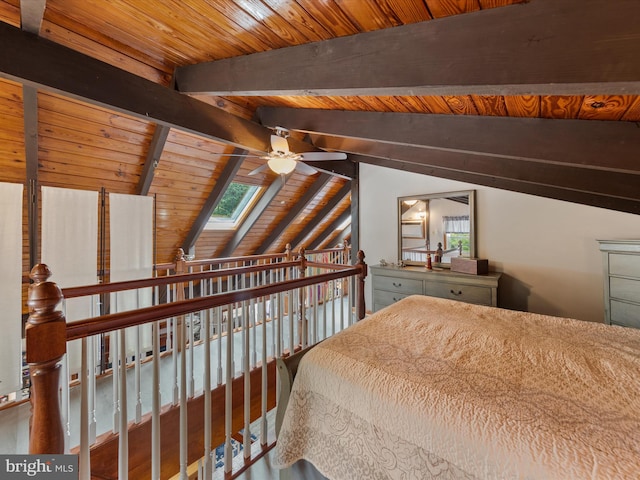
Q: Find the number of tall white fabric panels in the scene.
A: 3